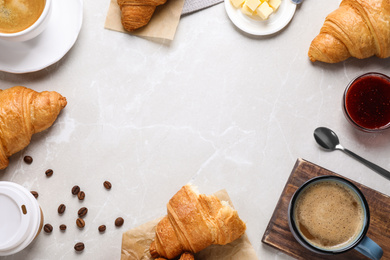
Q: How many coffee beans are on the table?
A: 14